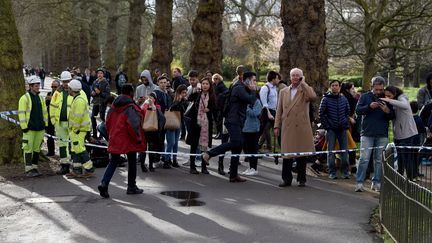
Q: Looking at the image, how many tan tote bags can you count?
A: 2